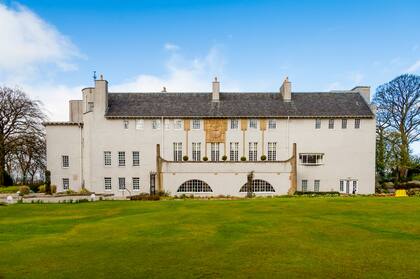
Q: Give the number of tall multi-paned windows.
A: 6